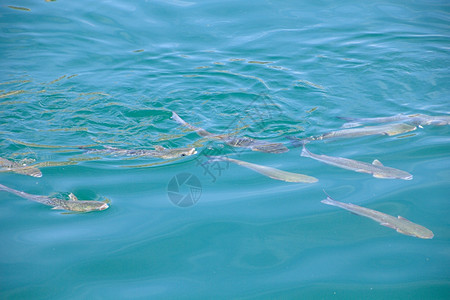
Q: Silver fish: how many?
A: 9